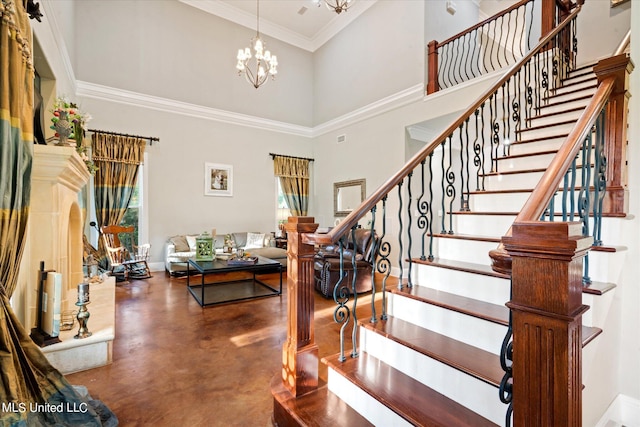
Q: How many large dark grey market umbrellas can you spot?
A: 0